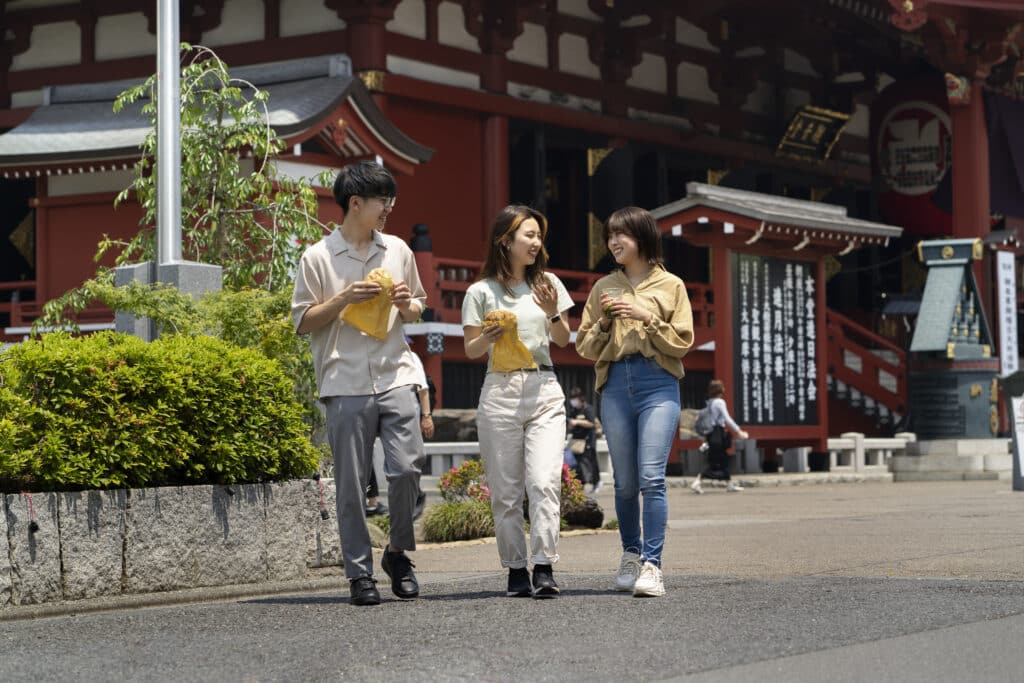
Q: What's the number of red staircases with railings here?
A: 1